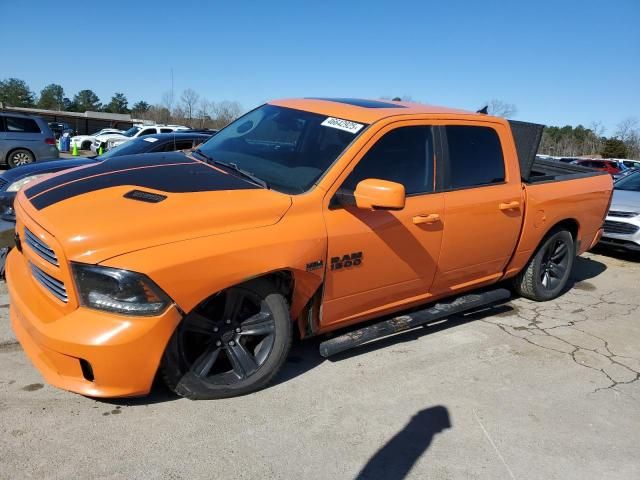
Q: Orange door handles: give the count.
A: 2